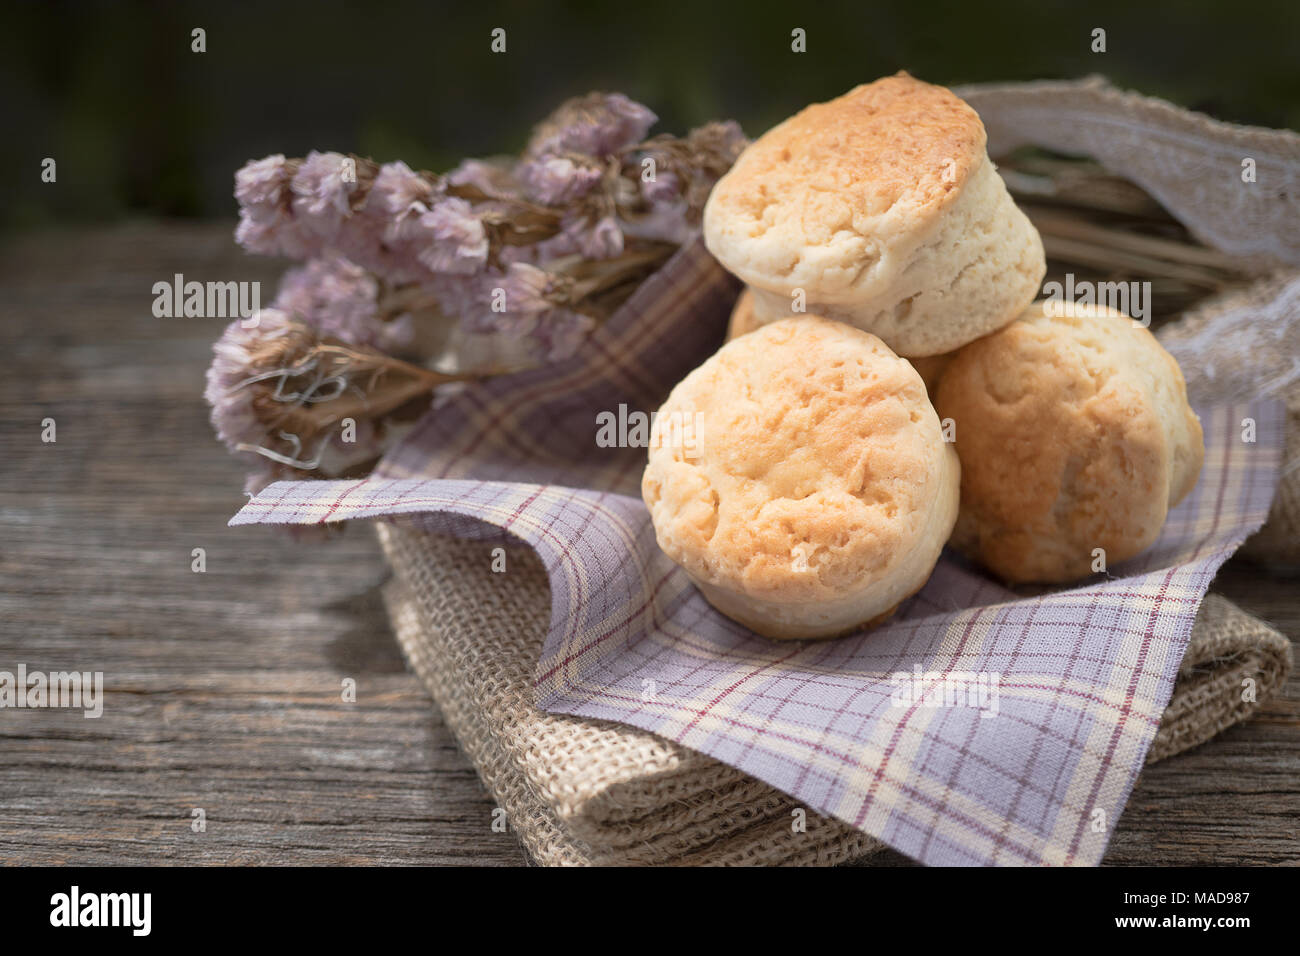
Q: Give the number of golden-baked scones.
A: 4